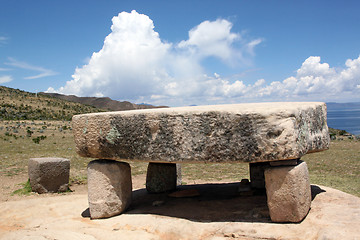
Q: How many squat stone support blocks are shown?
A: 4